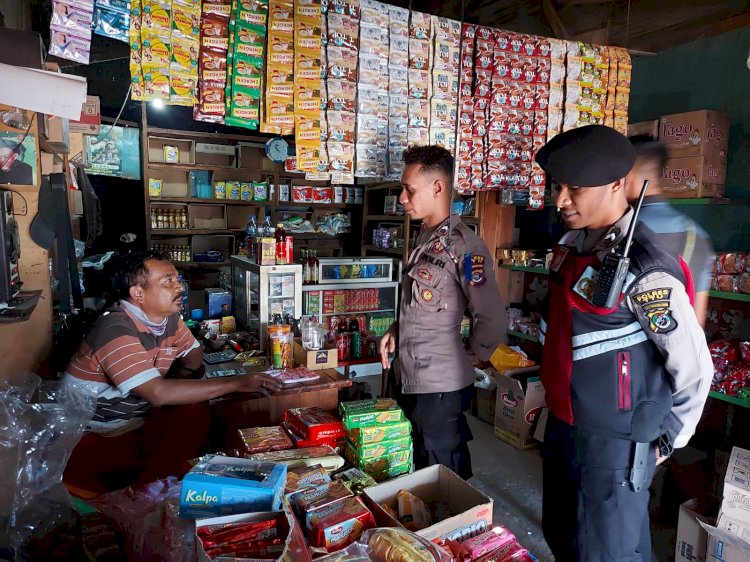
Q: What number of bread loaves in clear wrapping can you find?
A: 1